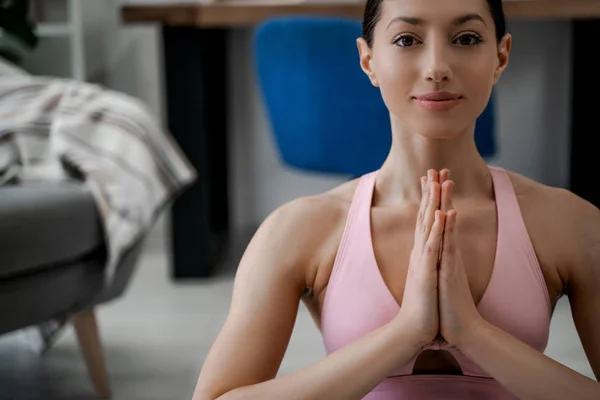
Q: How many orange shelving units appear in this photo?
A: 0